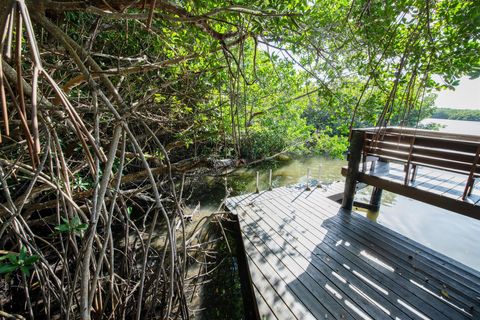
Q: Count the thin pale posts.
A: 4